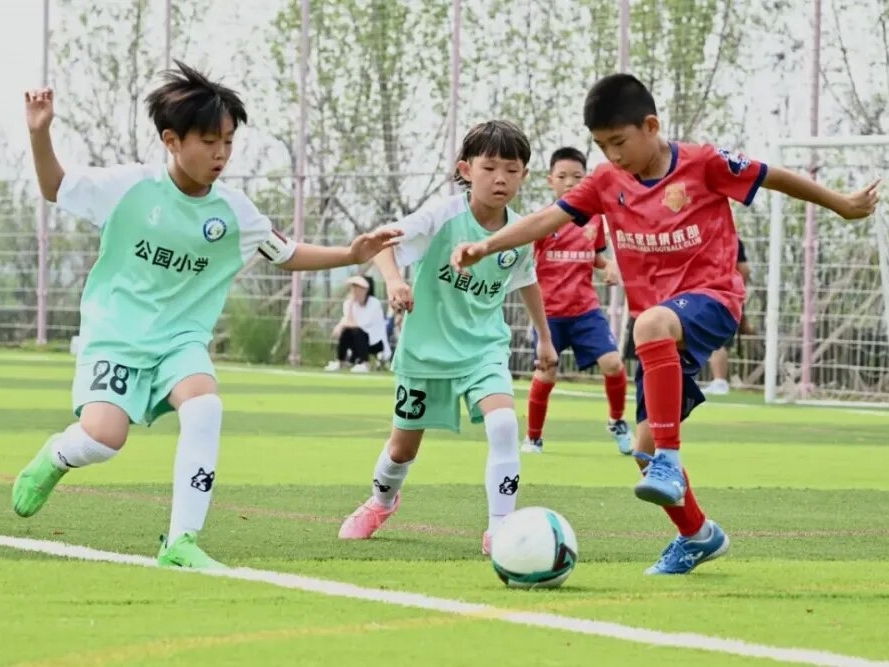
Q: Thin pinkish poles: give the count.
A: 6